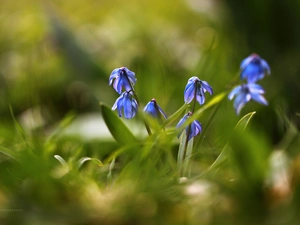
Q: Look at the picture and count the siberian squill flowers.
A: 7